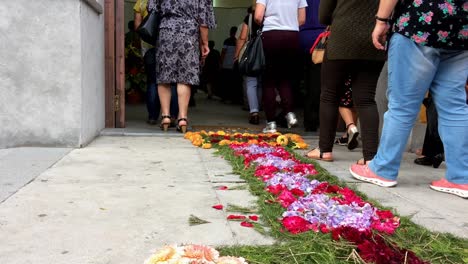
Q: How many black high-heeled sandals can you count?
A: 2